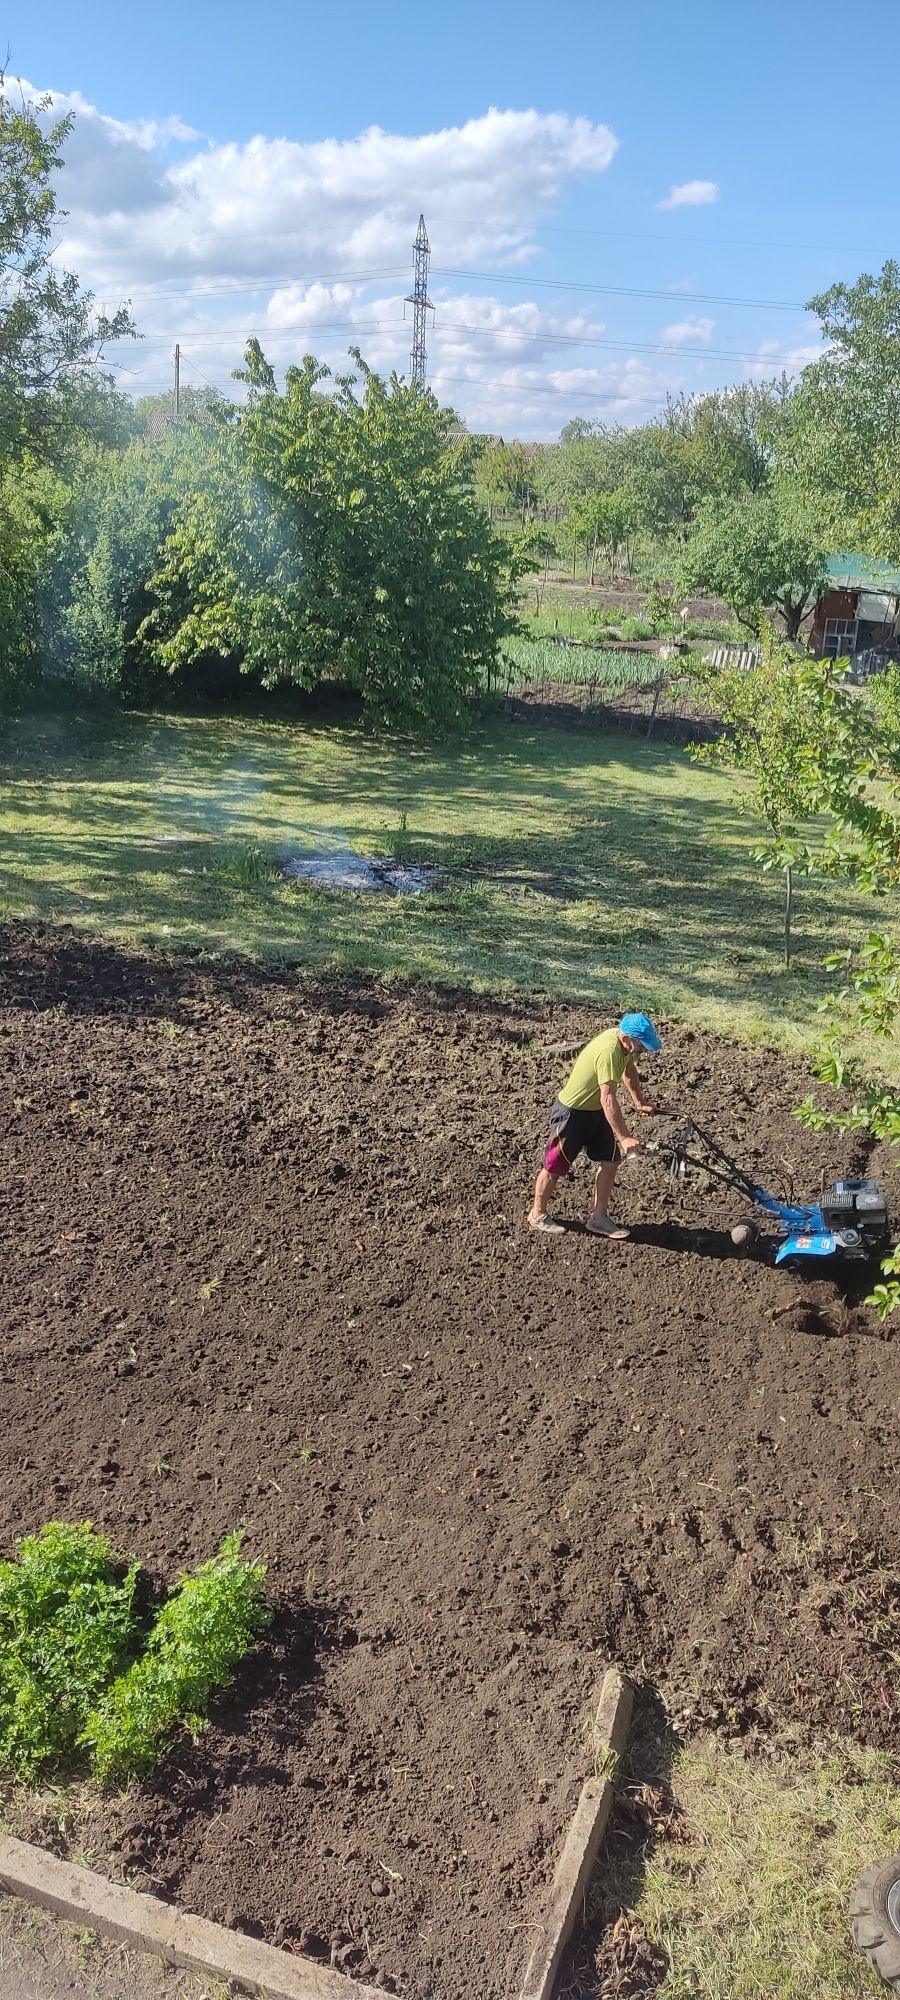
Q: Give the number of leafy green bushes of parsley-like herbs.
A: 2